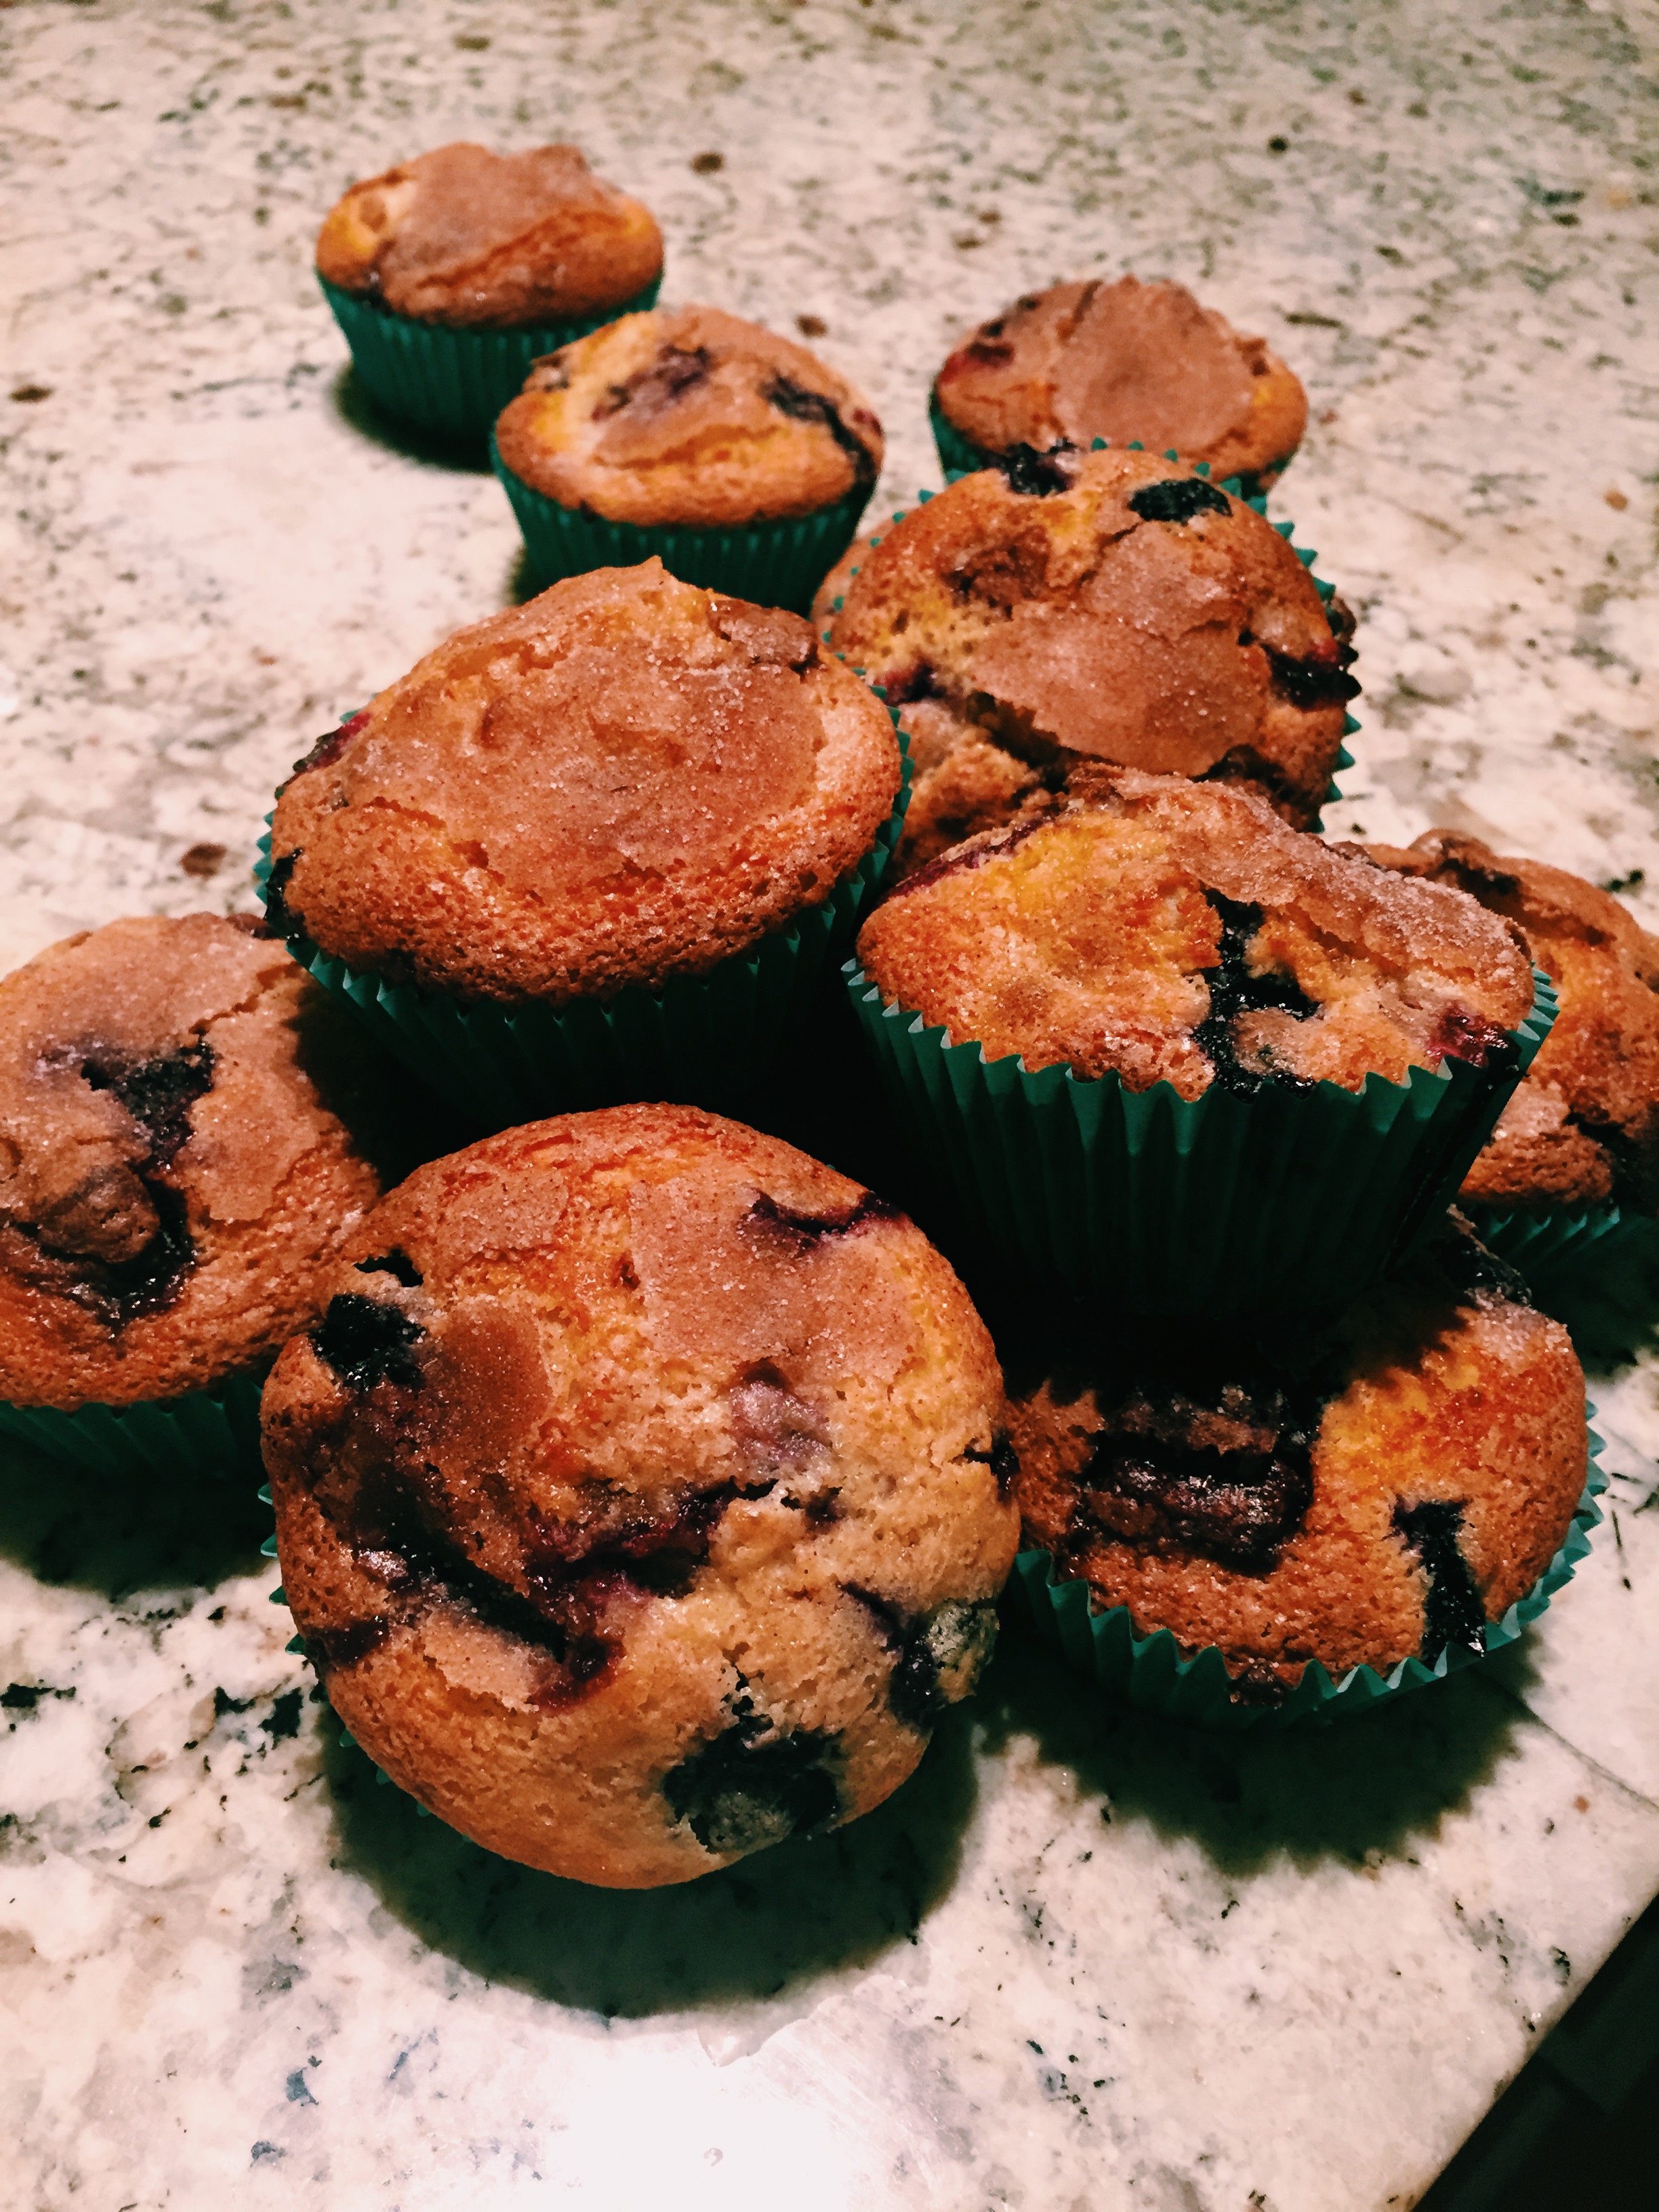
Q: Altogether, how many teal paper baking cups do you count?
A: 10